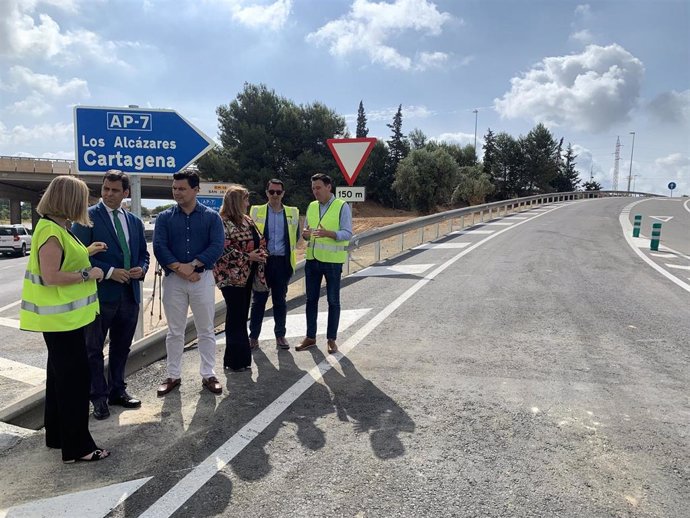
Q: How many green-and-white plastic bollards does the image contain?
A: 2